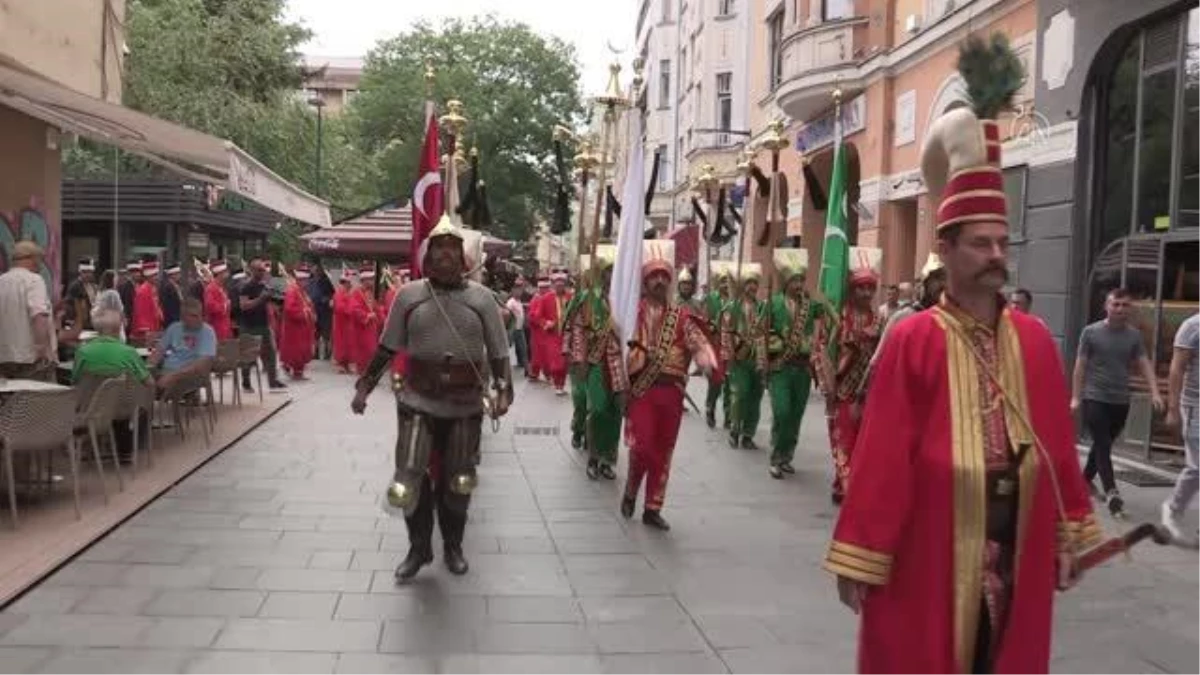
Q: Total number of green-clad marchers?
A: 5